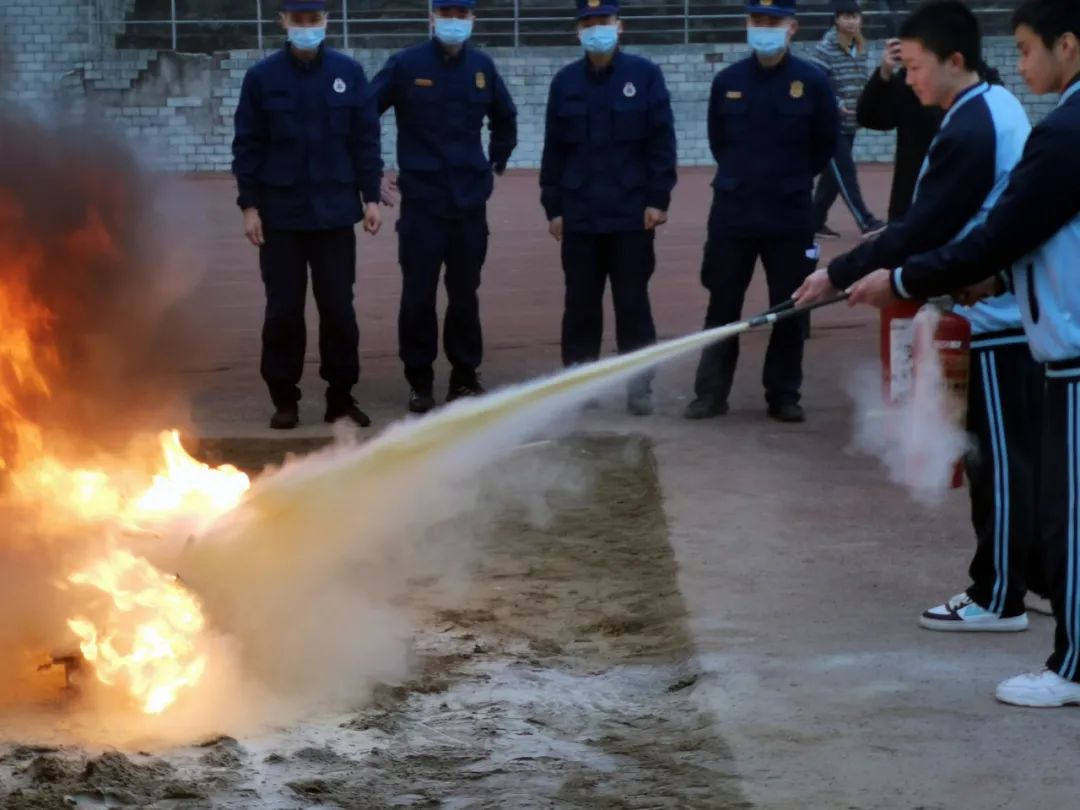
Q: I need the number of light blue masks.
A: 4